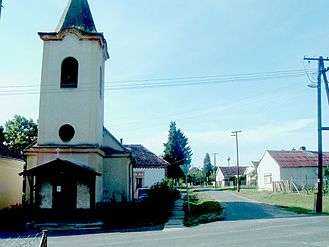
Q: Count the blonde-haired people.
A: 0